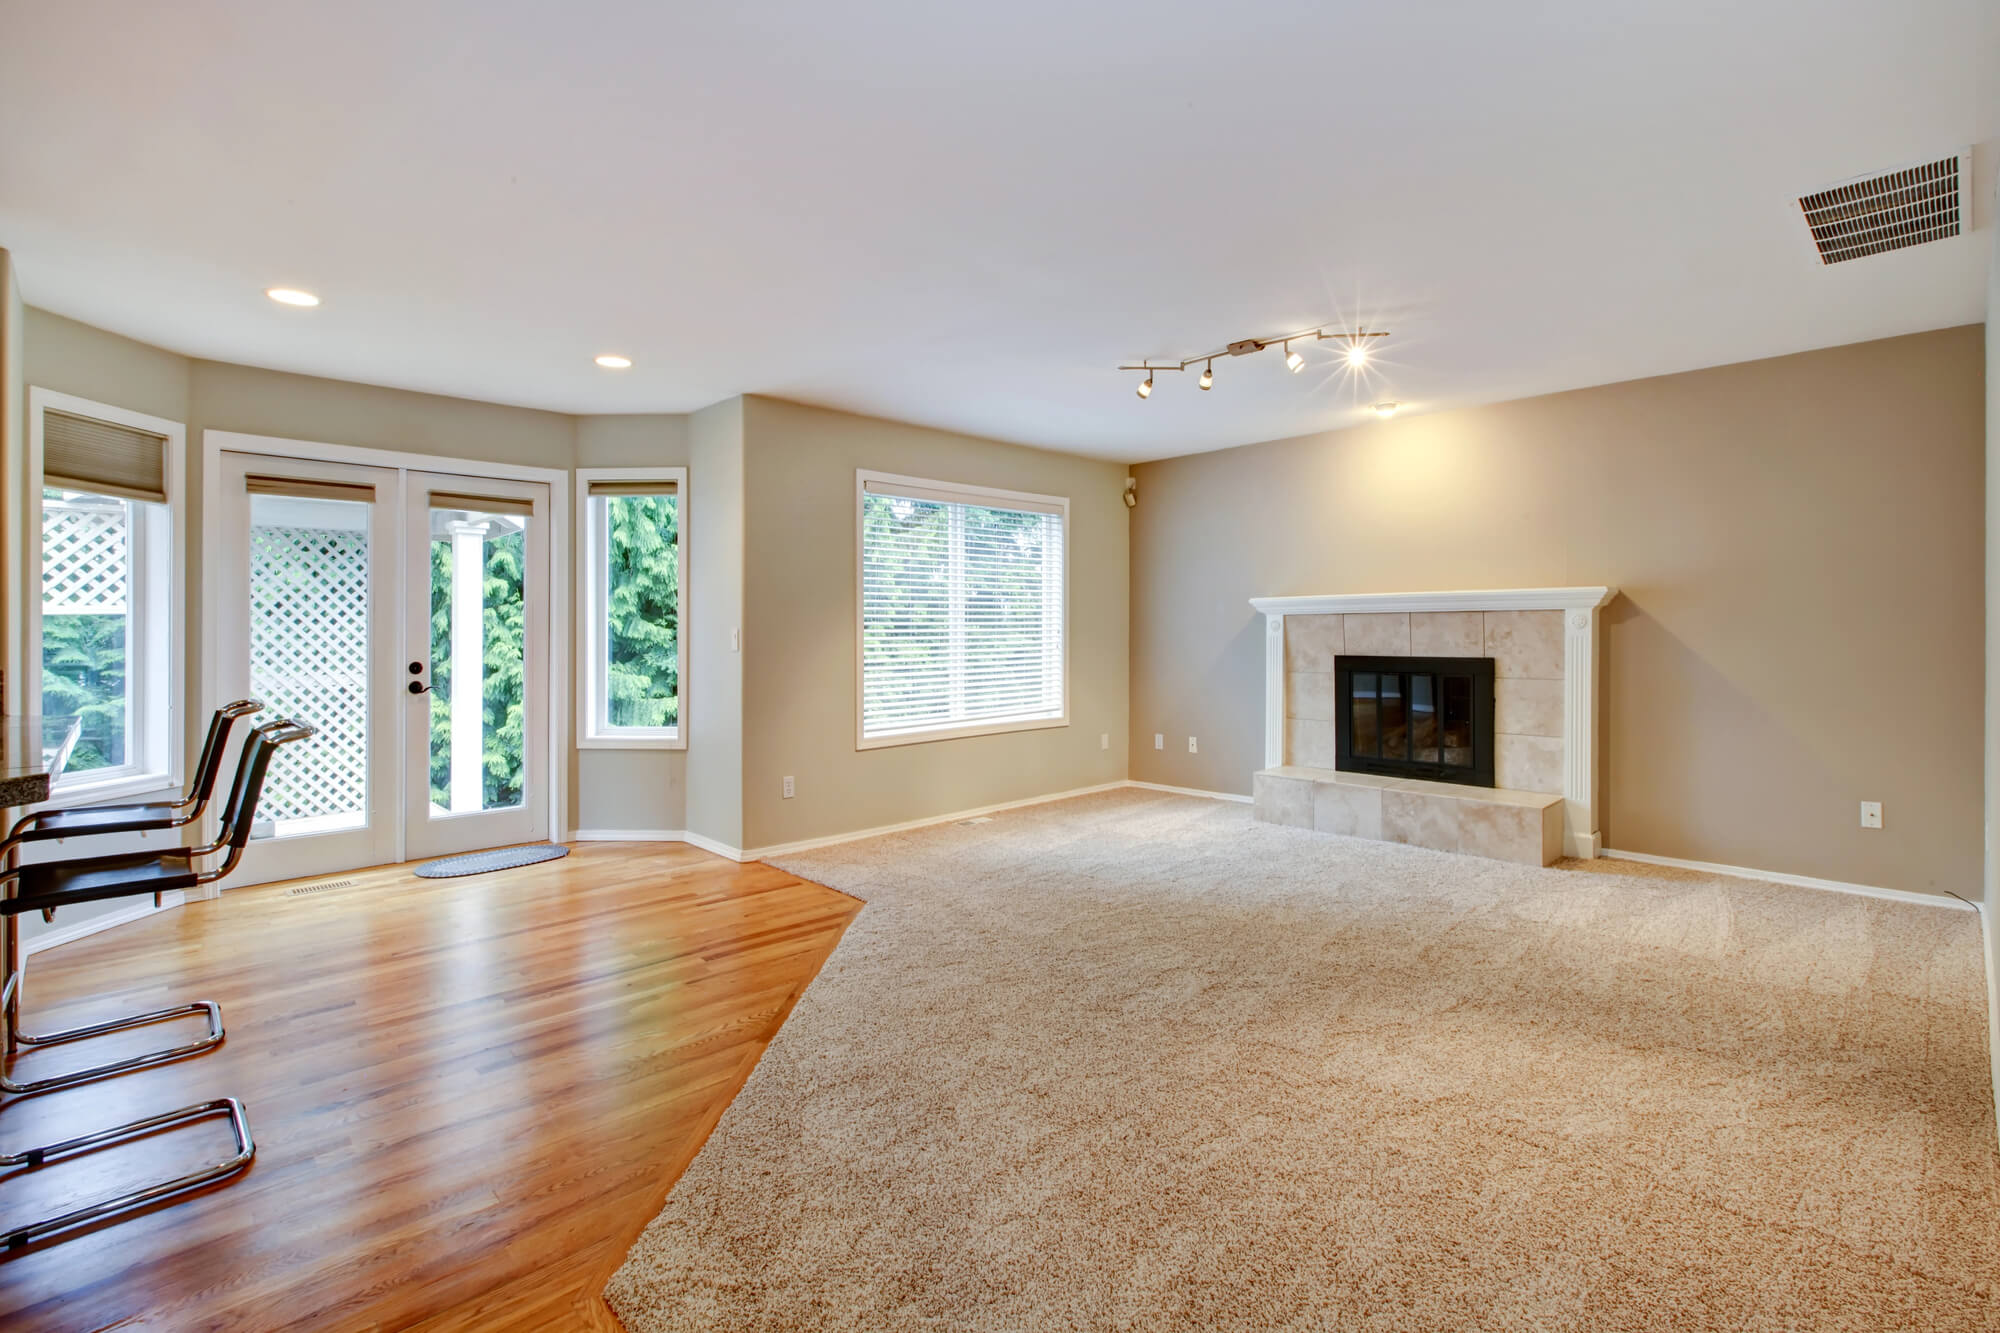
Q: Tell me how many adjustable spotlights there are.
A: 4